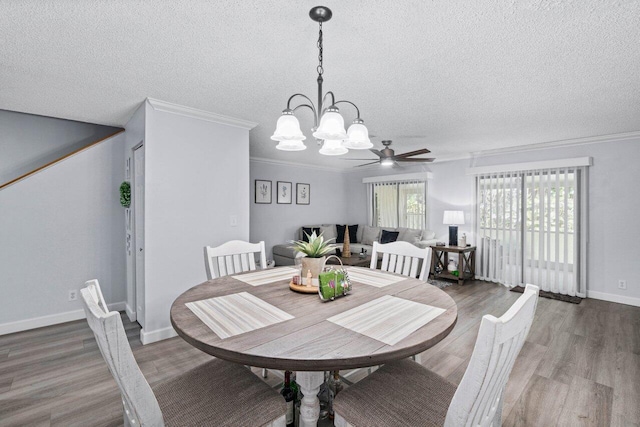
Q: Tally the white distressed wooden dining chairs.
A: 4